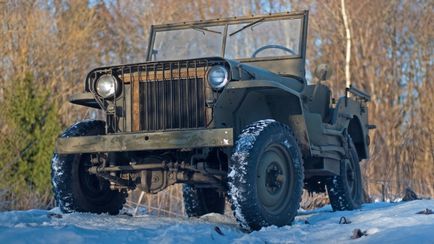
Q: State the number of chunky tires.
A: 4